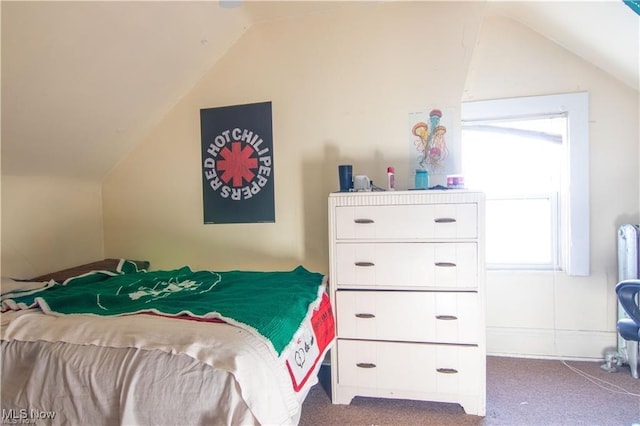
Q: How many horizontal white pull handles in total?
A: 0